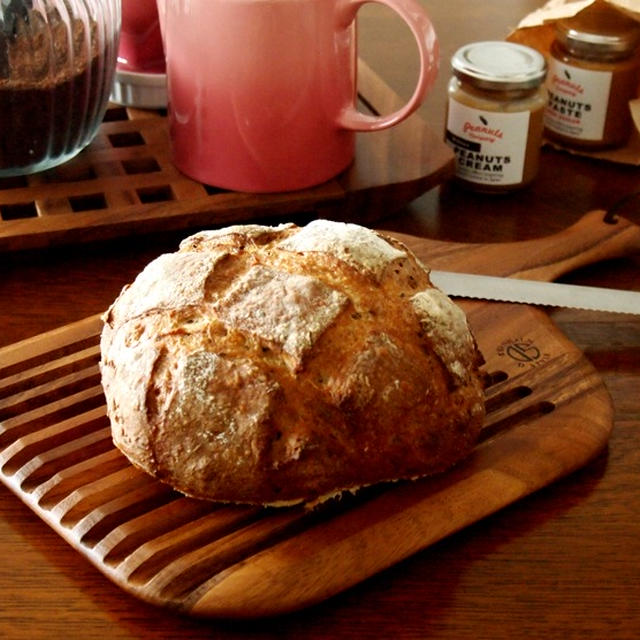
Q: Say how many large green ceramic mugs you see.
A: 0